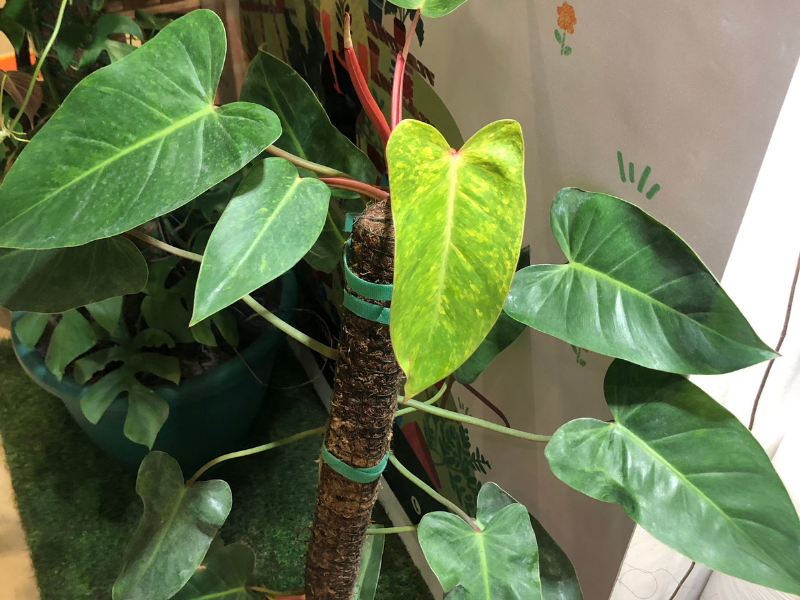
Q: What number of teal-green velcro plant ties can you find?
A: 3